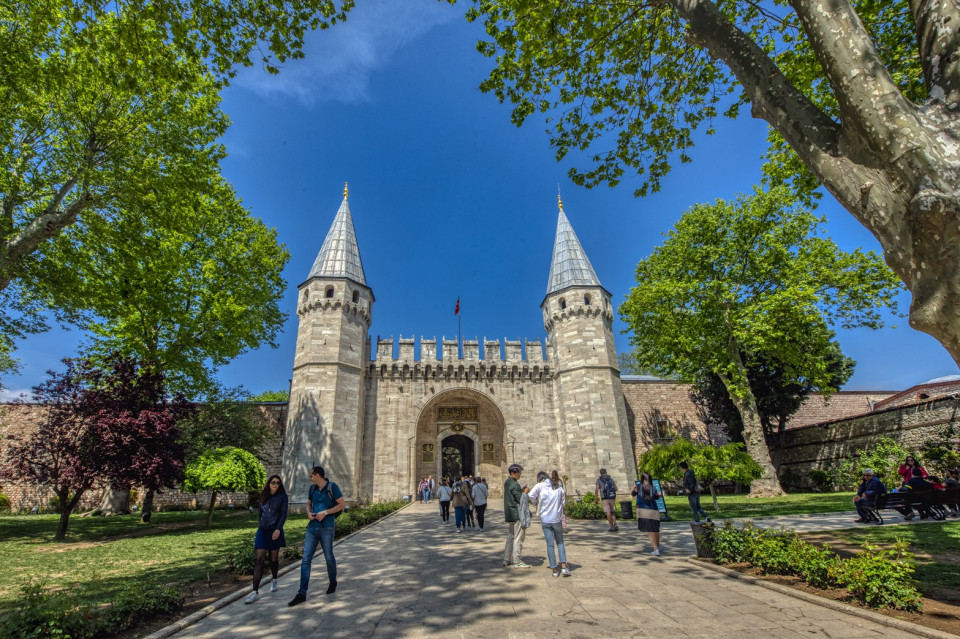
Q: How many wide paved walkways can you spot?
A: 1